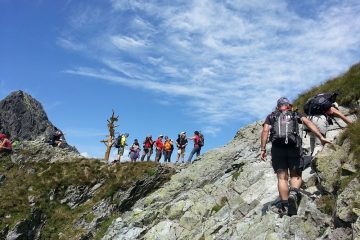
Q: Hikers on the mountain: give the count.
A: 11